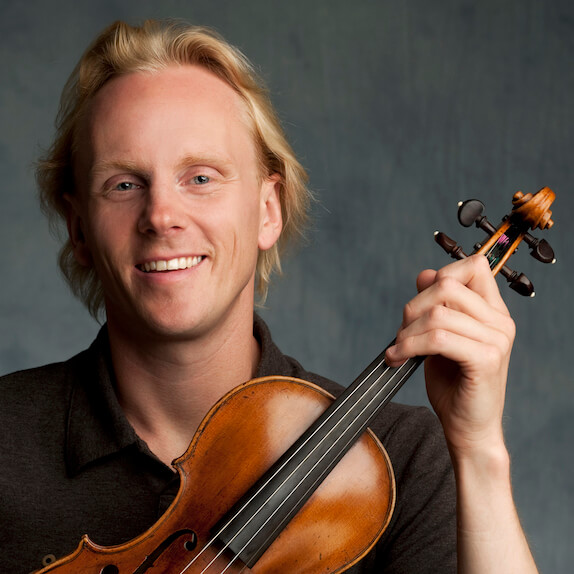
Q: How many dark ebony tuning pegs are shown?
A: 4